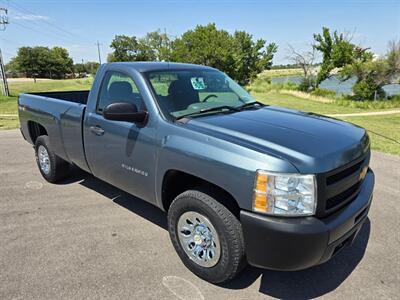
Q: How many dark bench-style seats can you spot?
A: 1